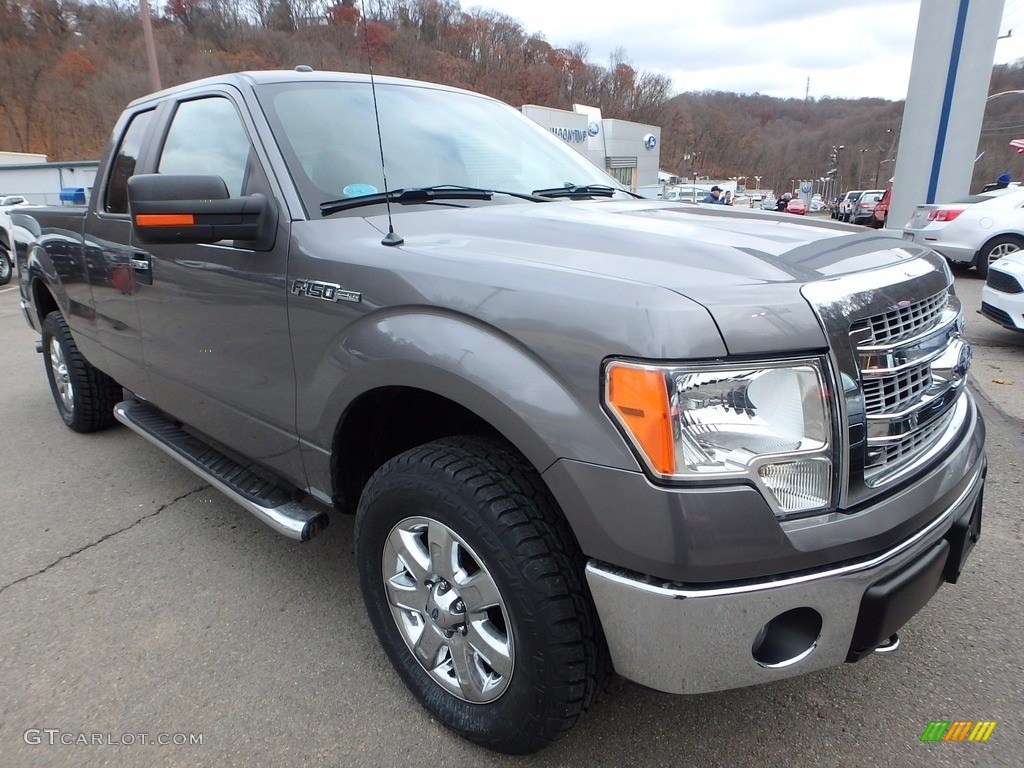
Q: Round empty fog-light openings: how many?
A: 1